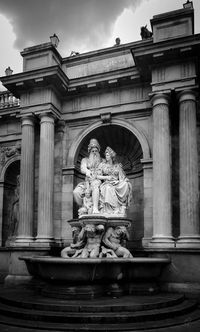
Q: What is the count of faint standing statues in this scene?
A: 1